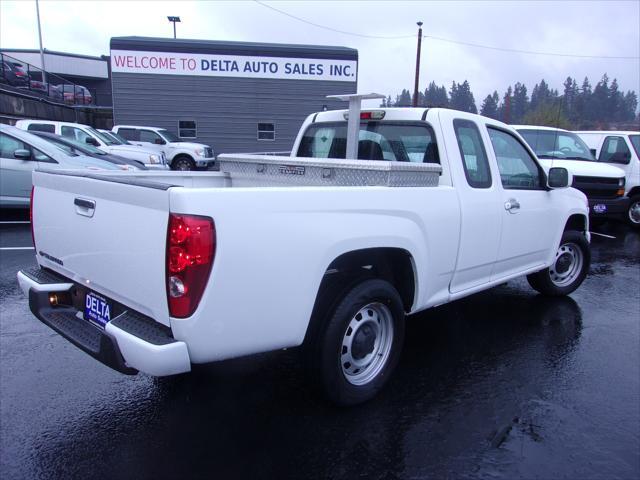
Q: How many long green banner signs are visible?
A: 0